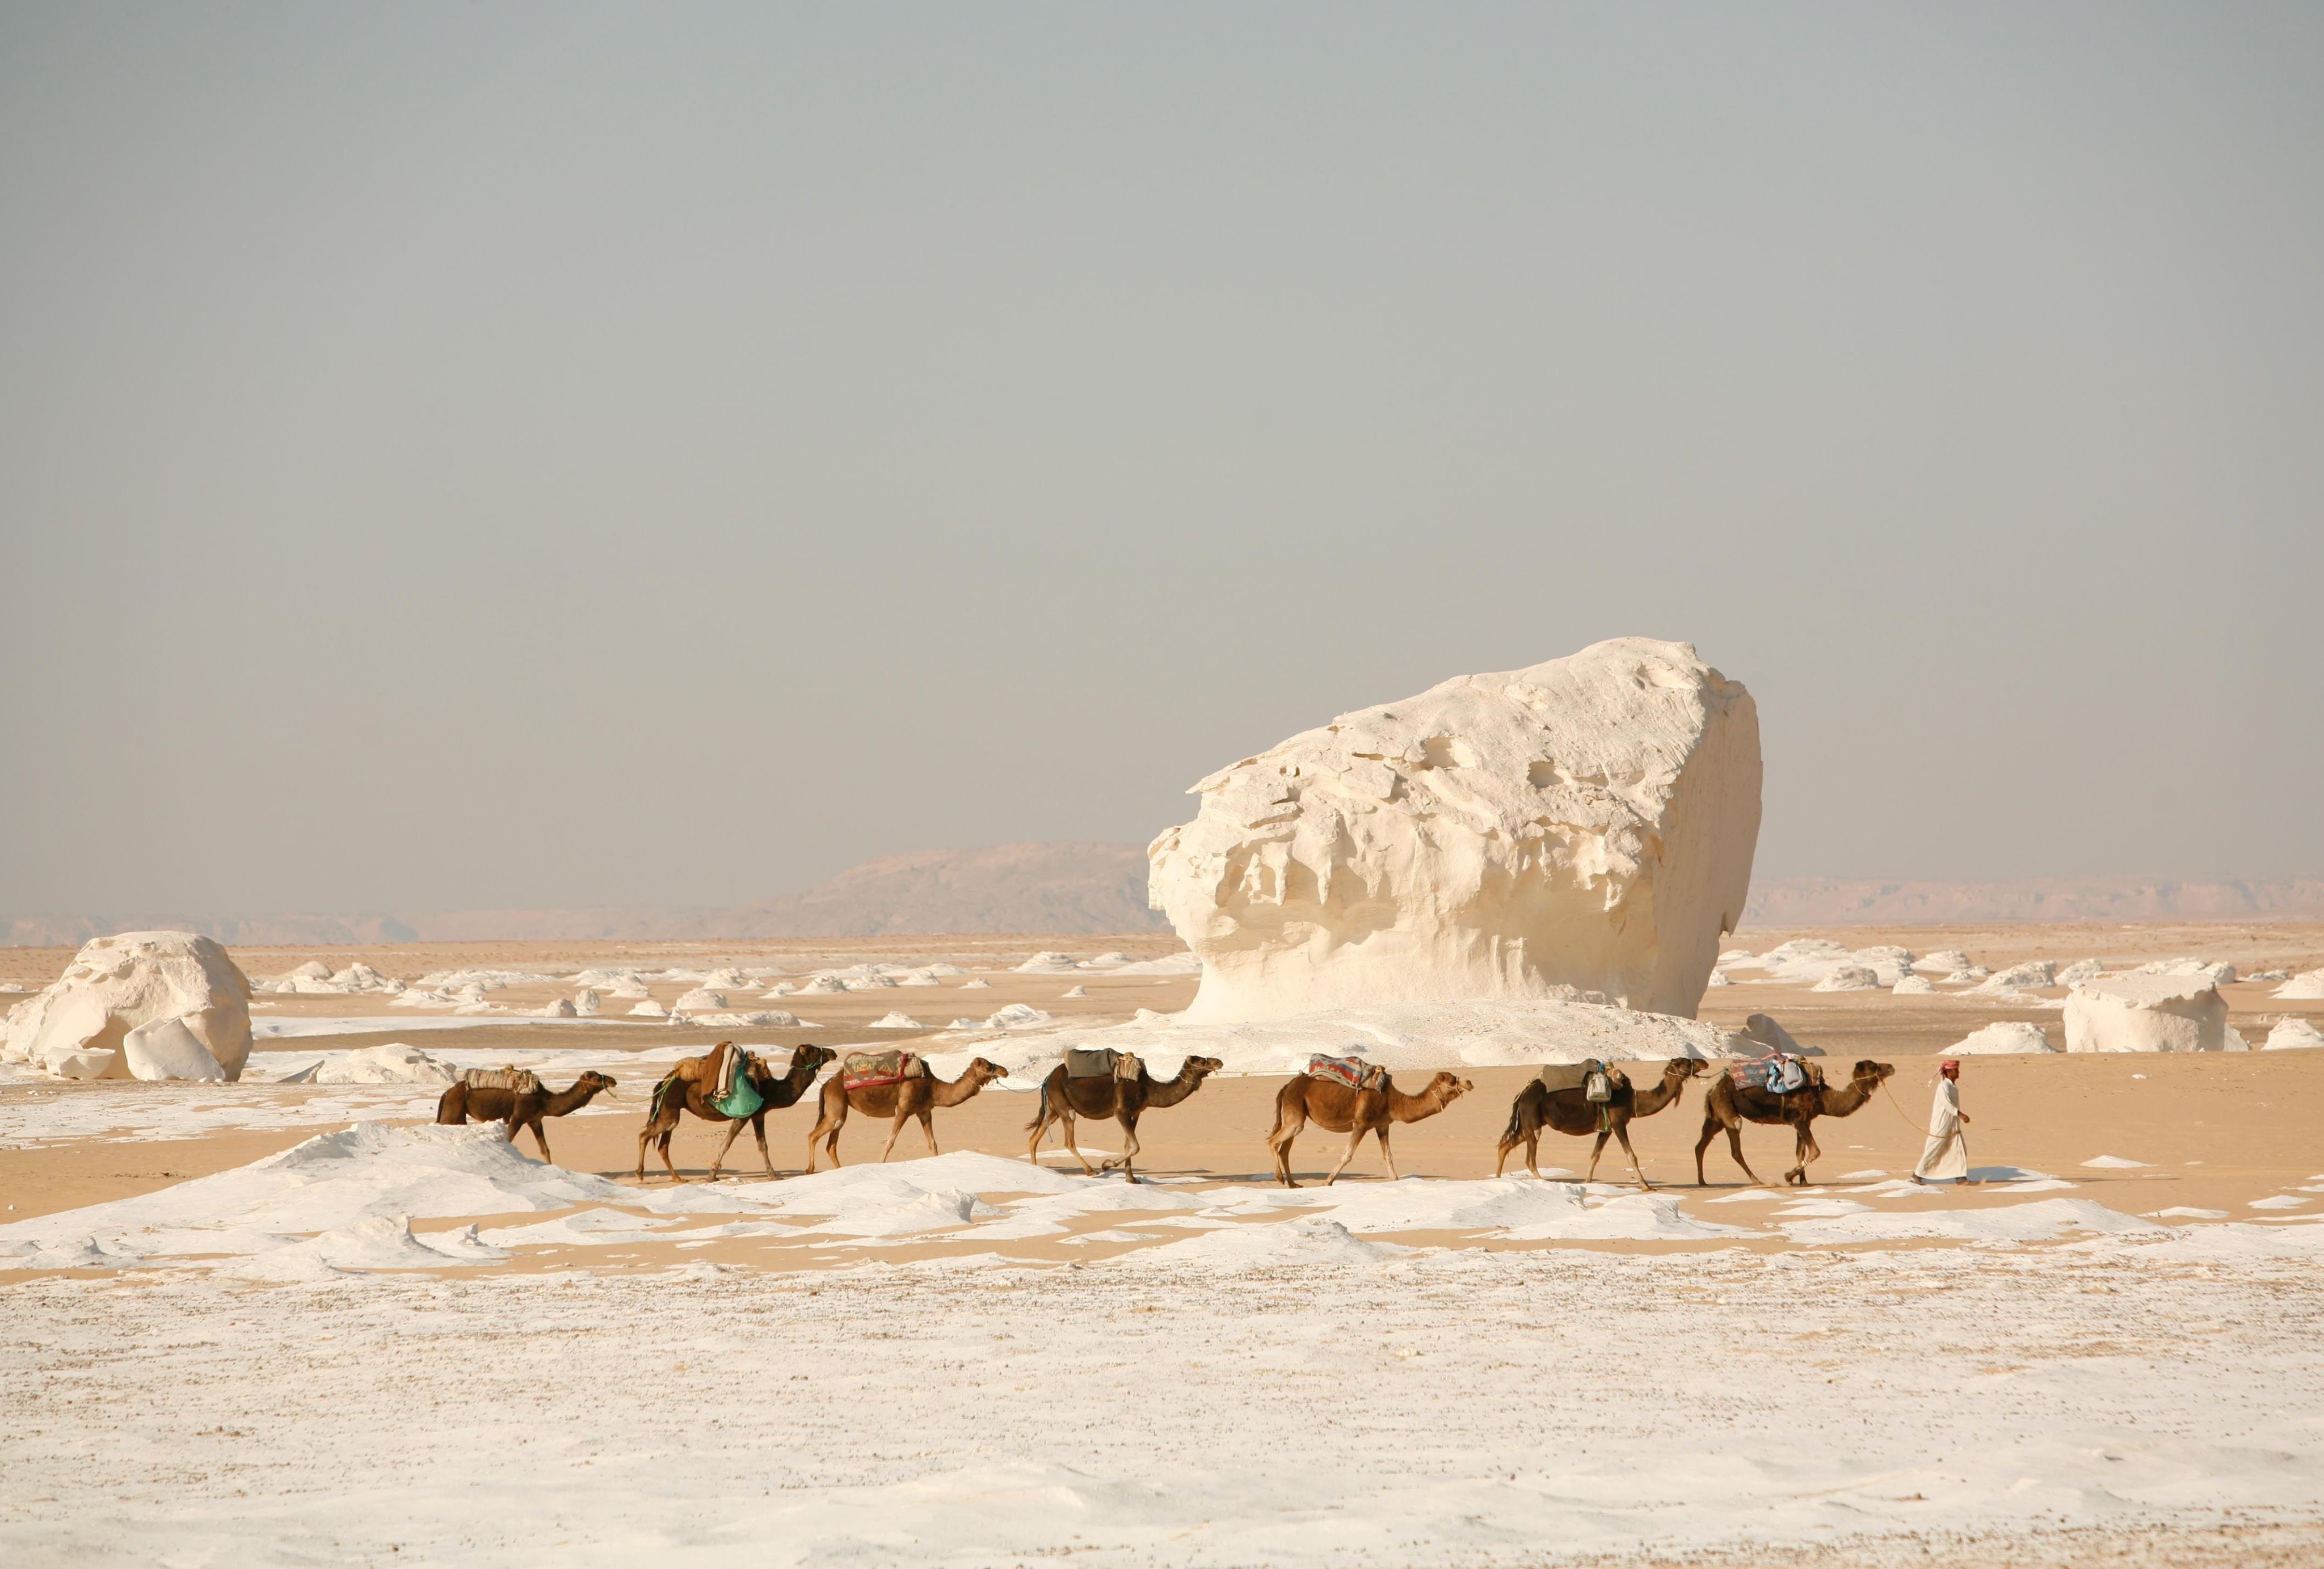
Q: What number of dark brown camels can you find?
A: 5